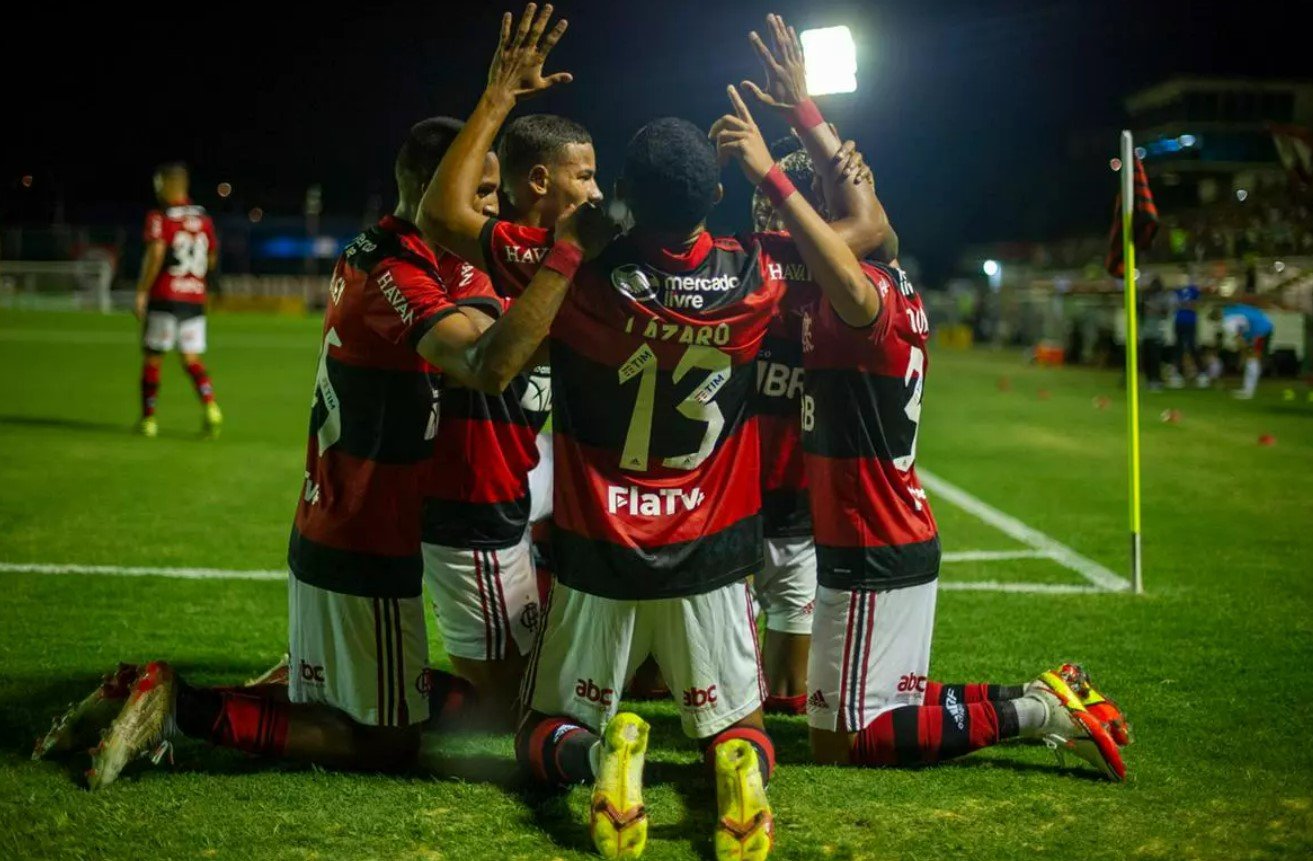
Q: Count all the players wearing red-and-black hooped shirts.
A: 7